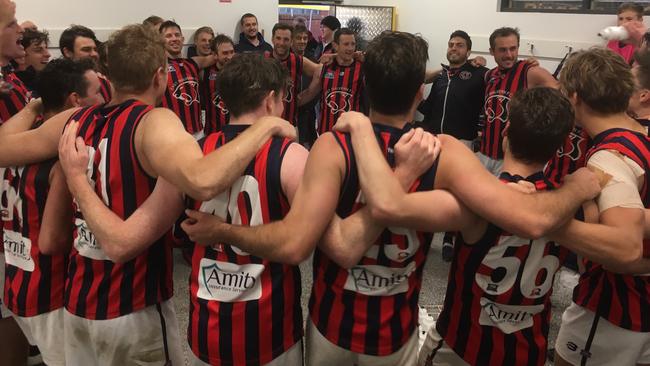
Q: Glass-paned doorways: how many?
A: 1